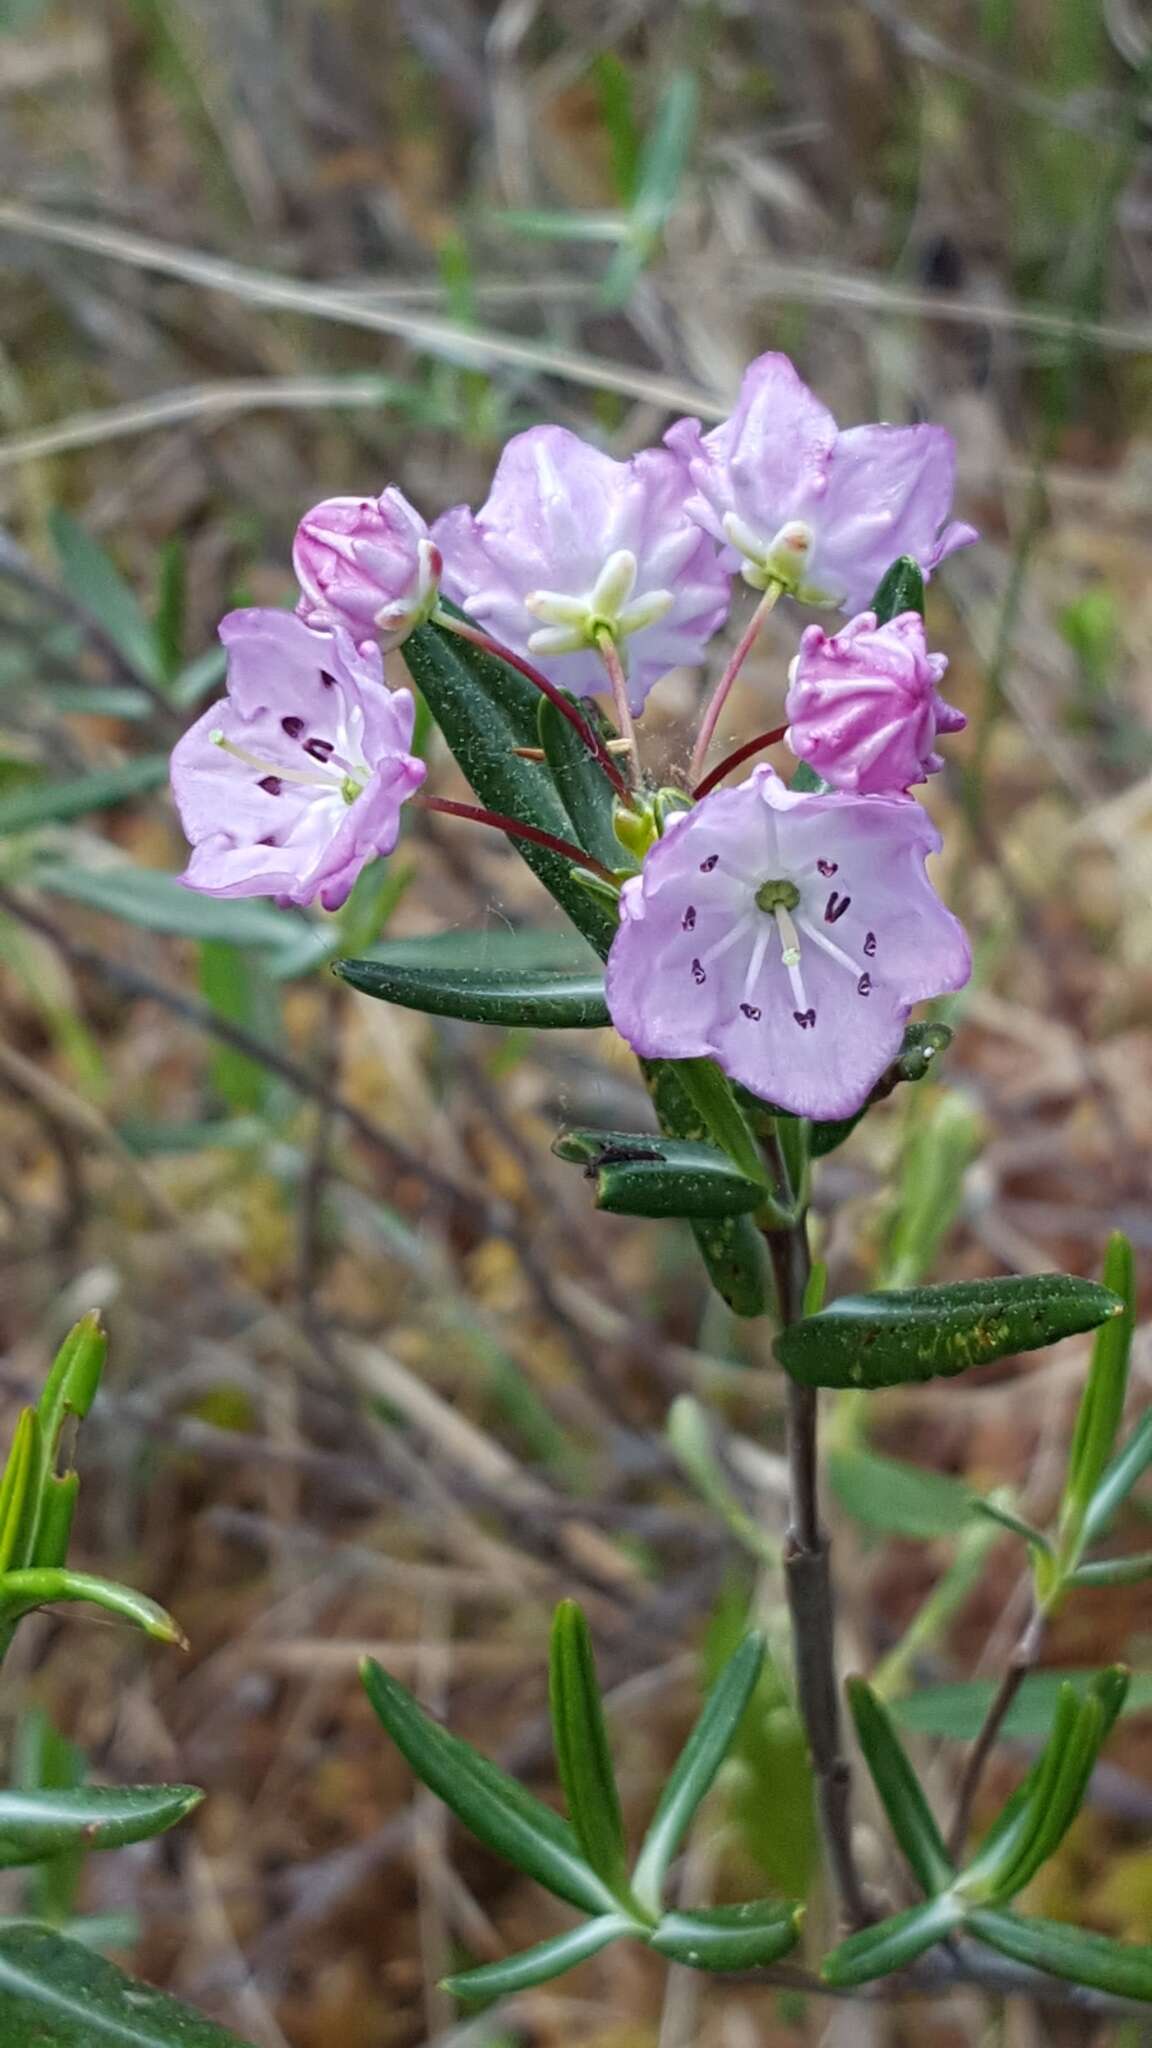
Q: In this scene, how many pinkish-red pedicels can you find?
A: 5